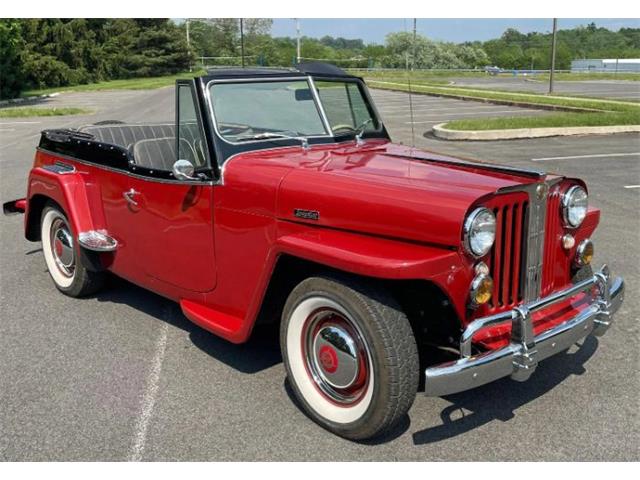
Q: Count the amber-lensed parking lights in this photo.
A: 2